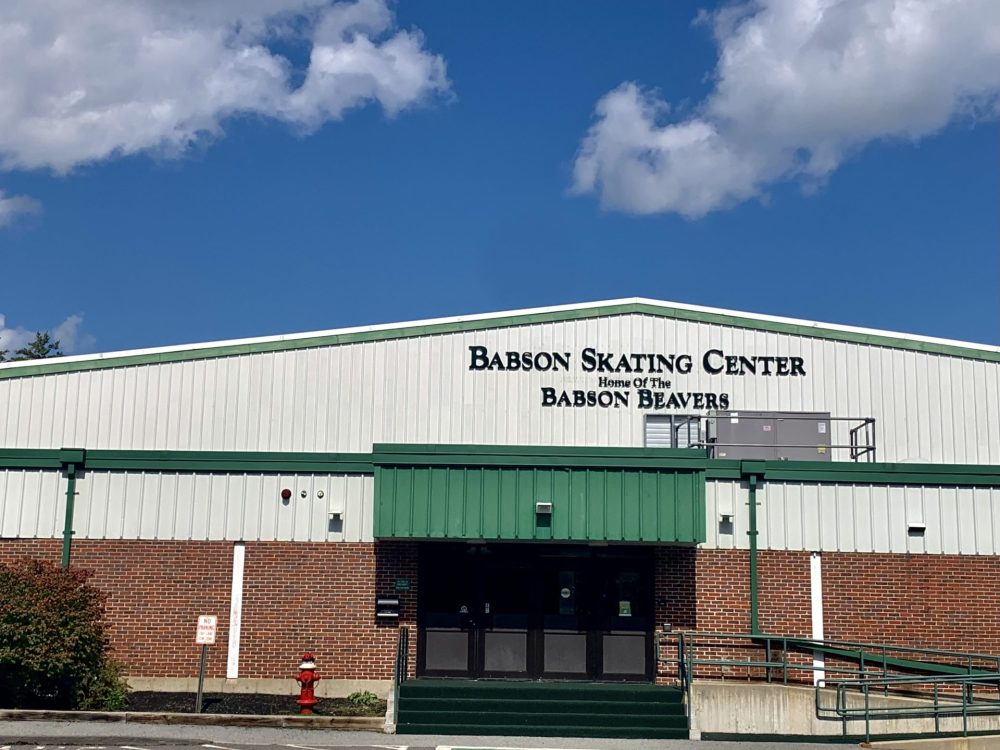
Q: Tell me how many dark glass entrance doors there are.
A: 4